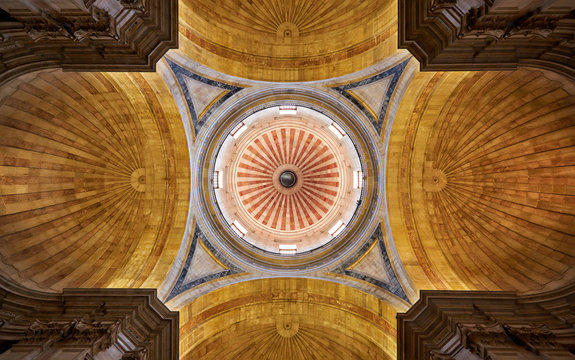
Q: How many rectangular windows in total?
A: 8